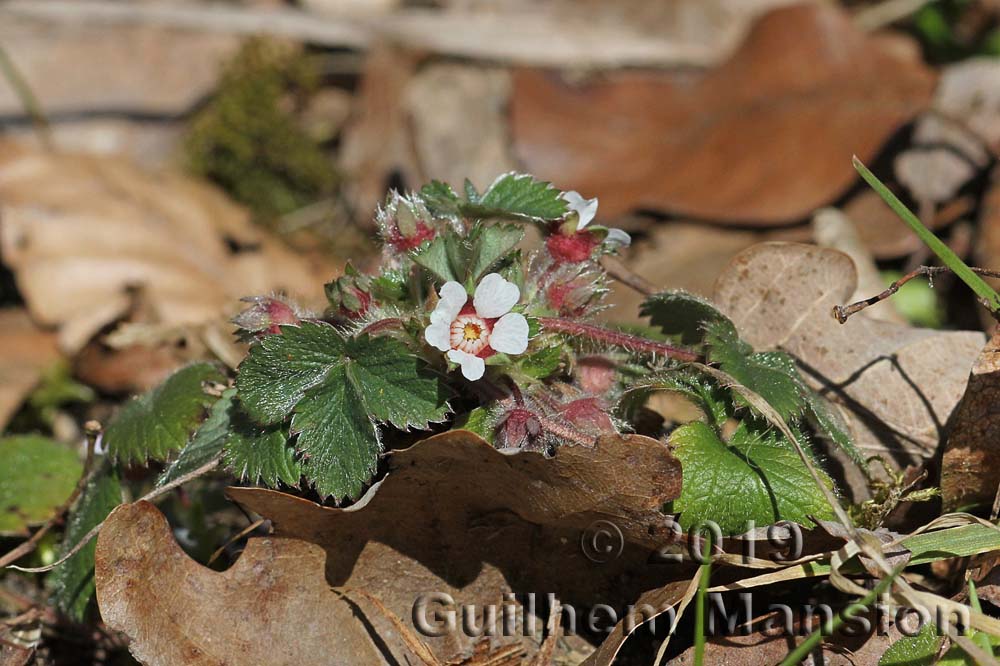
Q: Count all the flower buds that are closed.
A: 7